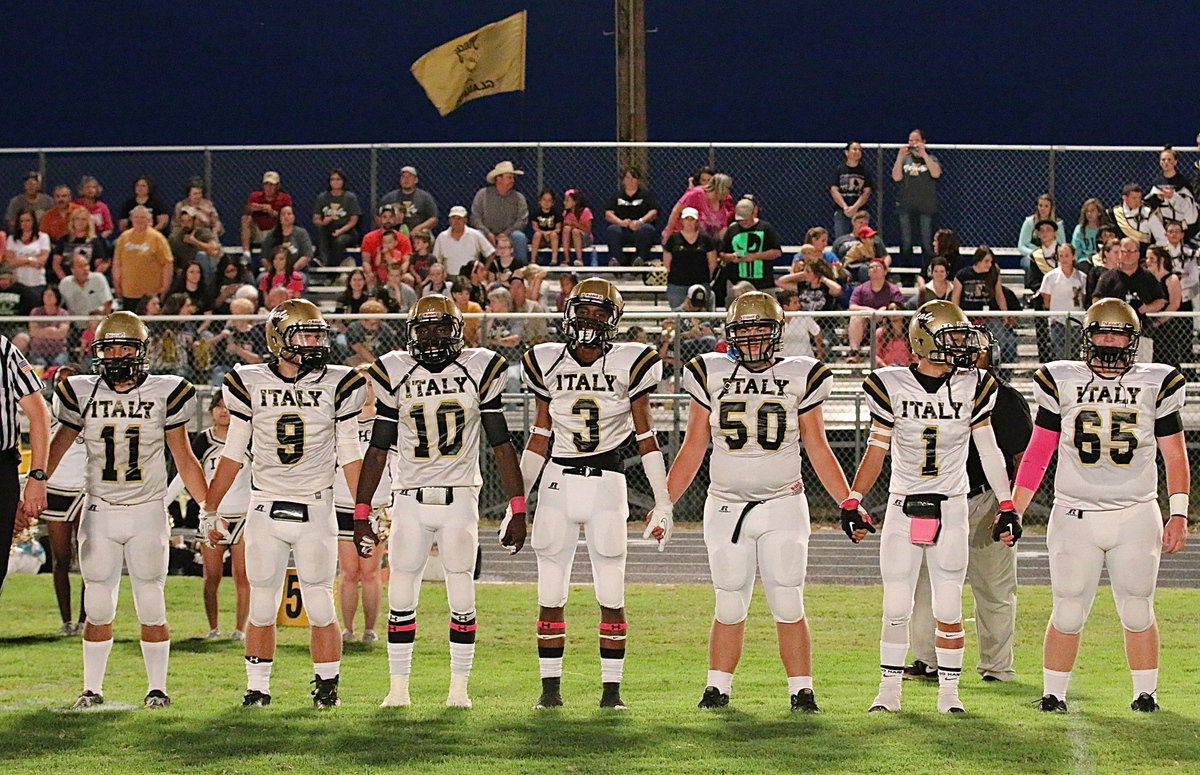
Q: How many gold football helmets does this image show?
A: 7